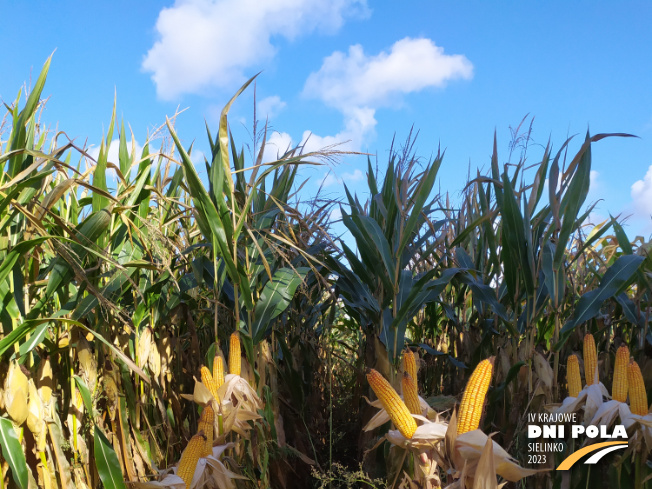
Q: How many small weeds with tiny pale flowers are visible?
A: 1